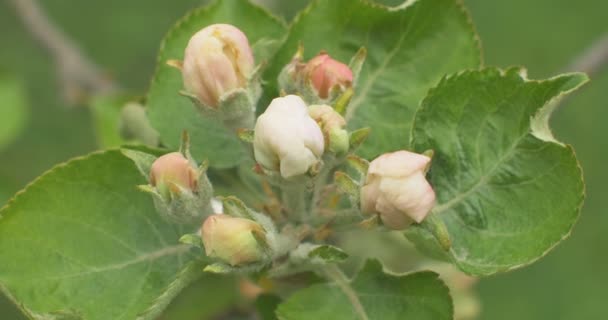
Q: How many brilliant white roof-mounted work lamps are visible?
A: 0